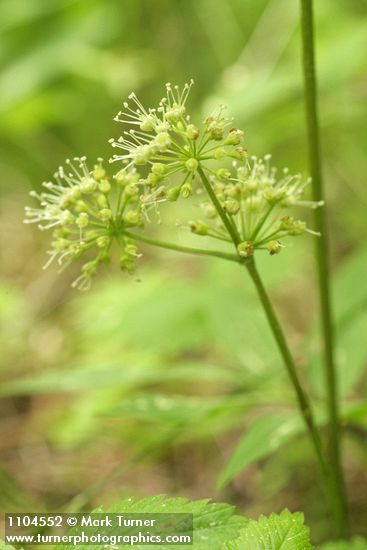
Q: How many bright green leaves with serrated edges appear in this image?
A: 2